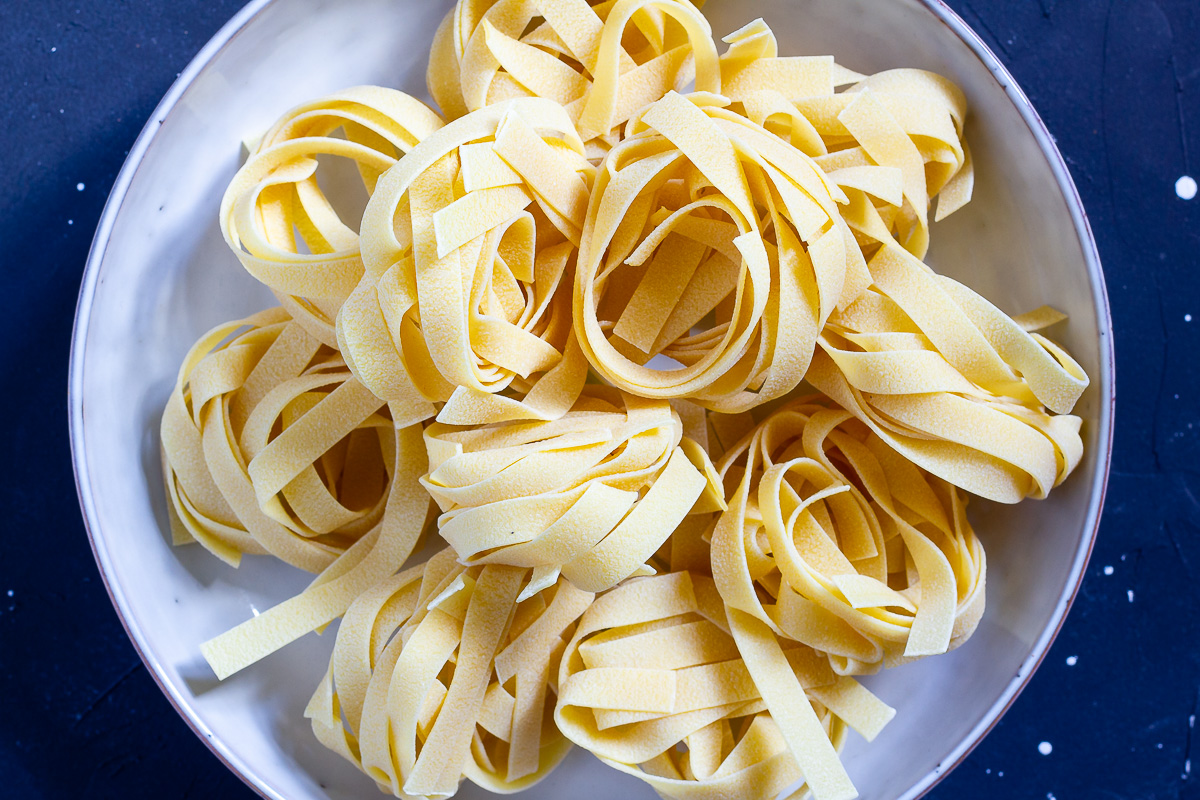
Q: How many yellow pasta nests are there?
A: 11